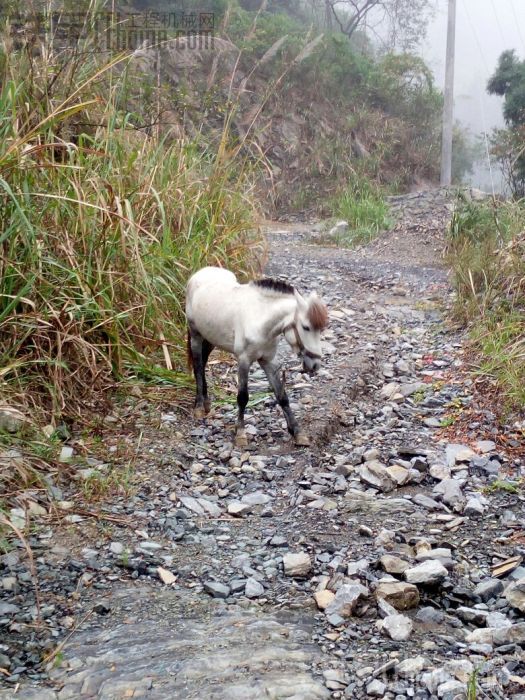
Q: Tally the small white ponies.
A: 1